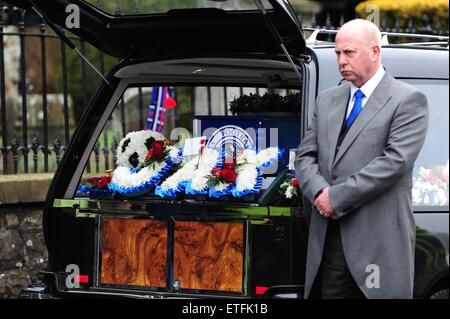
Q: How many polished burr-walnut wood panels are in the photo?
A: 2